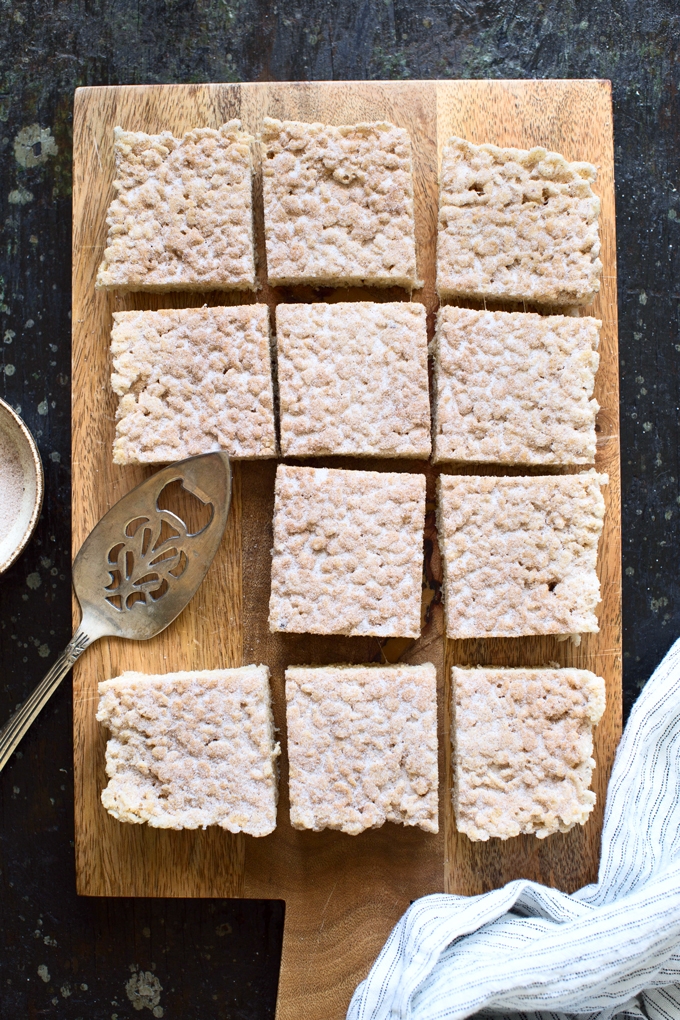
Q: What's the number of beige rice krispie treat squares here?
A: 11